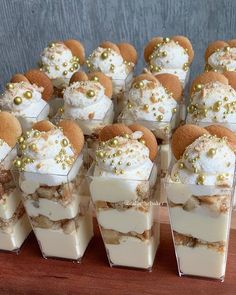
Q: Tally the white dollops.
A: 12